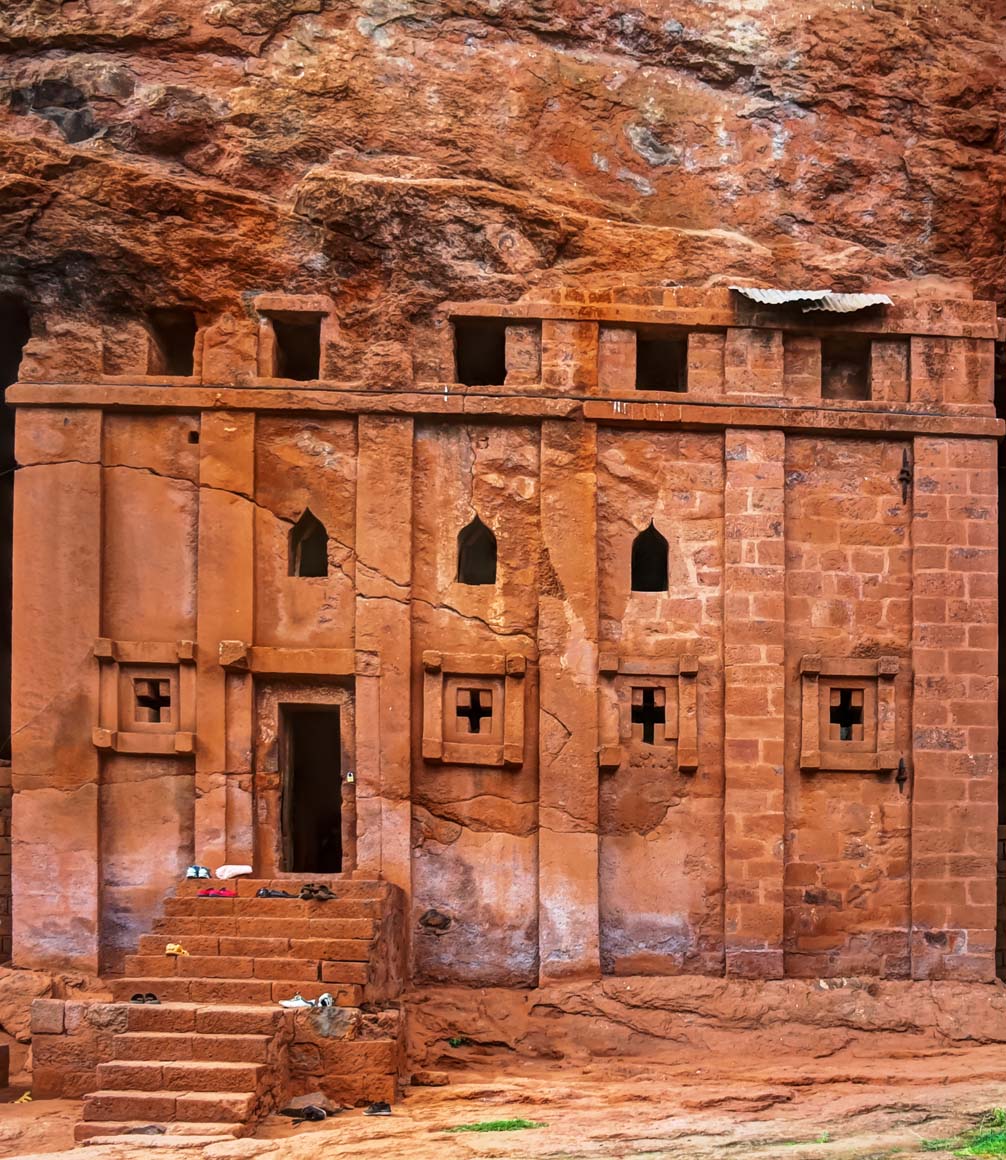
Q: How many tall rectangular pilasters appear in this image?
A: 6